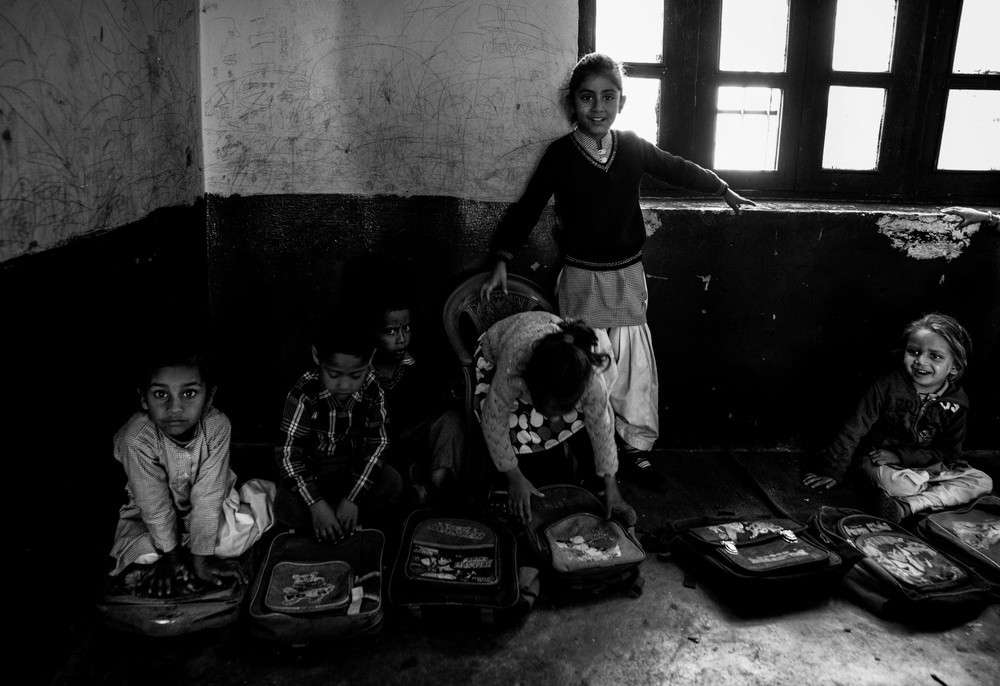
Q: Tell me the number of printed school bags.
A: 7